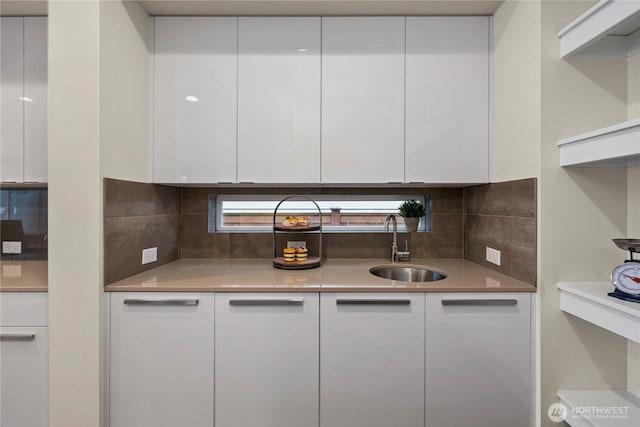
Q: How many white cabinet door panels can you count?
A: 11